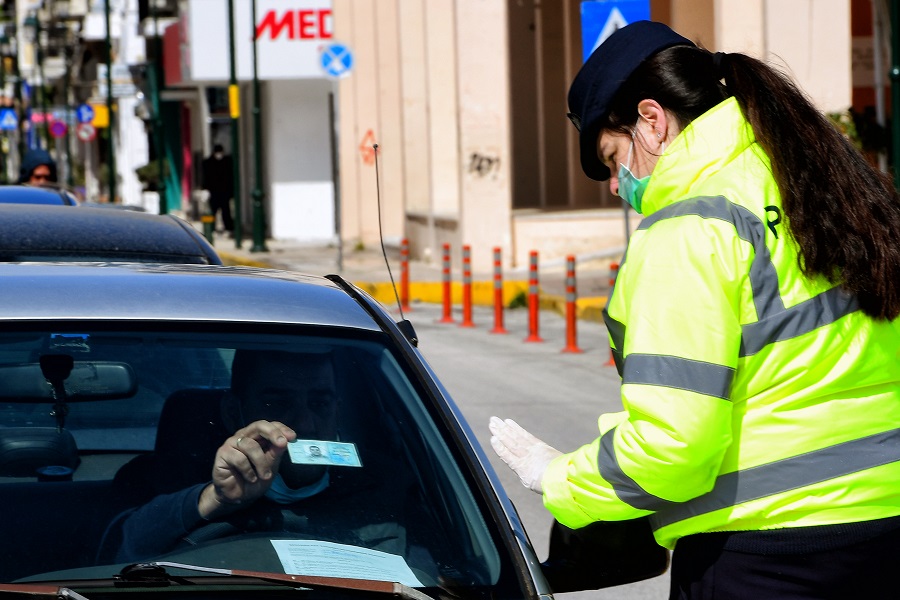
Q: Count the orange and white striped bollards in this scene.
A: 7